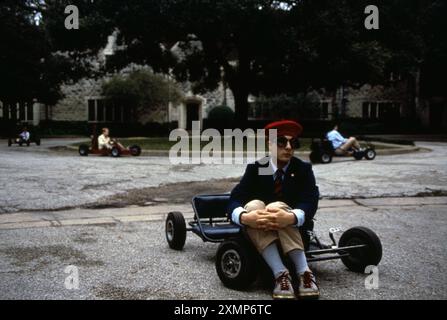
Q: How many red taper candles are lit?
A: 0